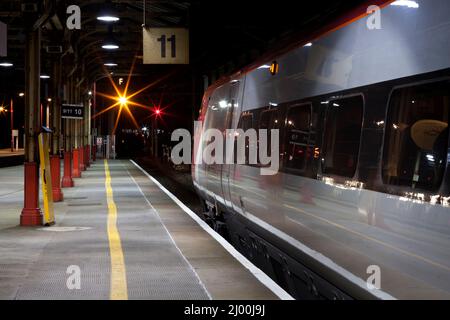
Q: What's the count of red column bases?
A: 7